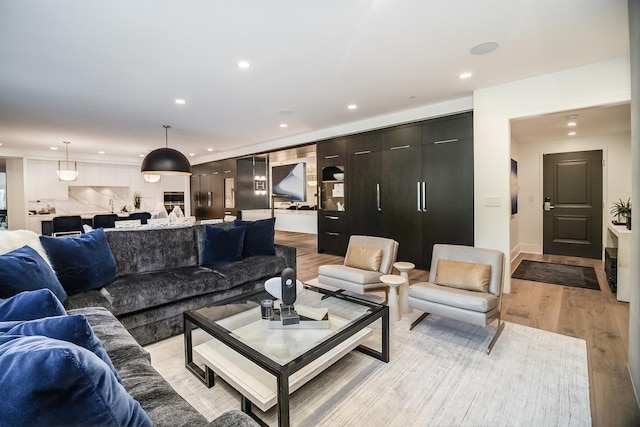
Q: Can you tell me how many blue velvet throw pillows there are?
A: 7